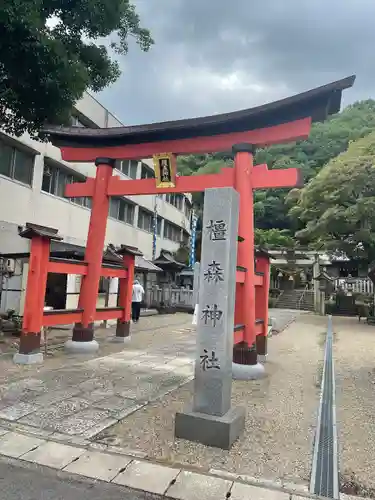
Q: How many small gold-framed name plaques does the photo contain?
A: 1